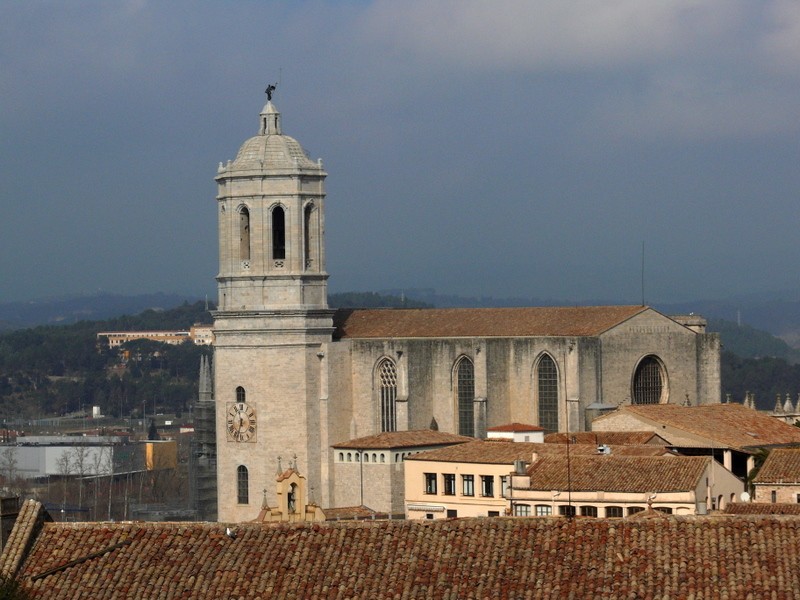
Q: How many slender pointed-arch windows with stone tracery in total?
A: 3